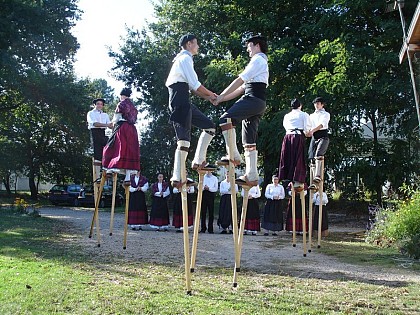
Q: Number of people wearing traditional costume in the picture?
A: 15